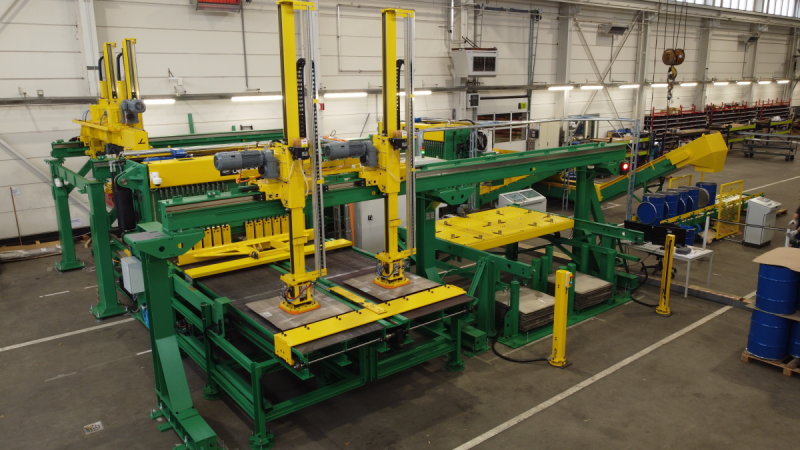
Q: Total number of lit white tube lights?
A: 13